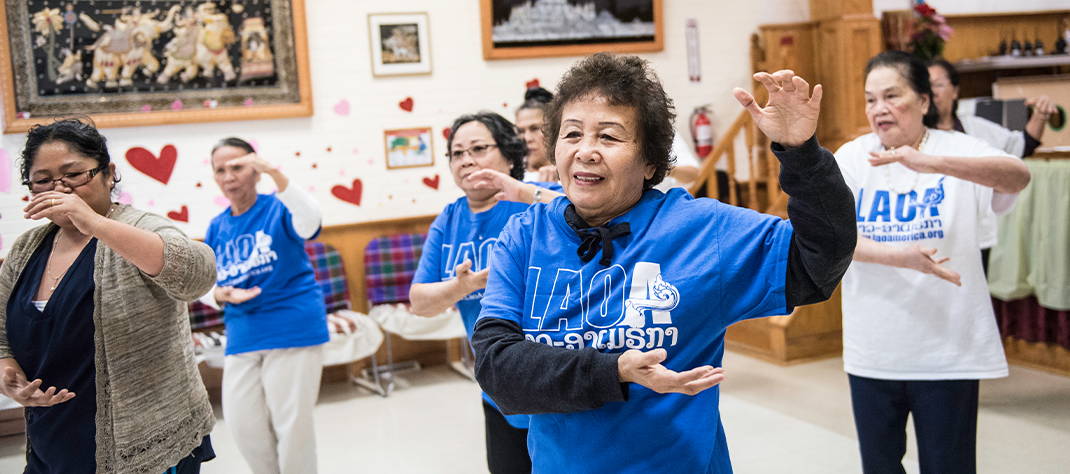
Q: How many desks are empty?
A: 0